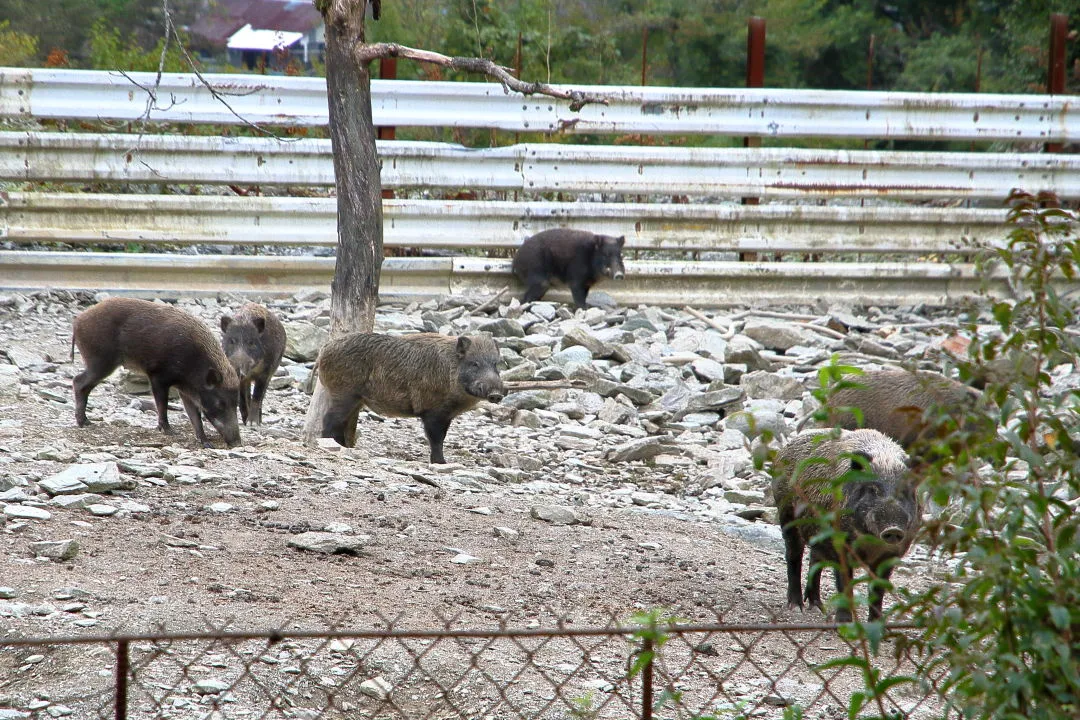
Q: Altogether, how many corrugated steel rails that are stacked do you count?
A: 4